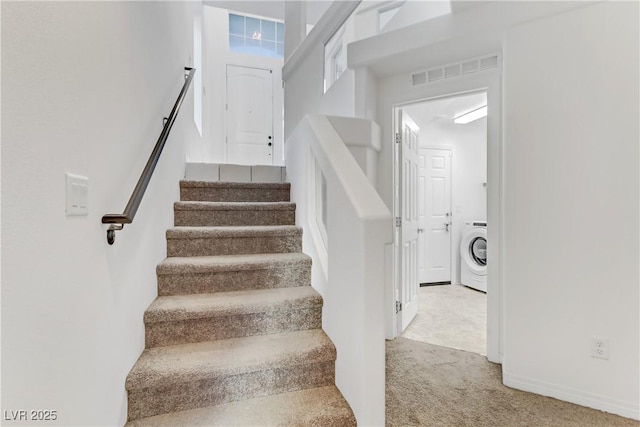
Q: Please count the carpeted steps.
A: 7